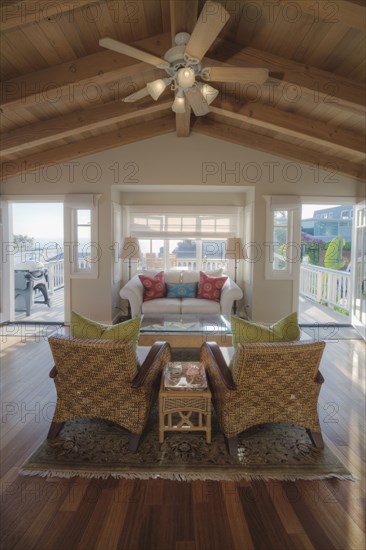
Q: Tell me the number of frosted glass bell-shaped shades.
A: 4